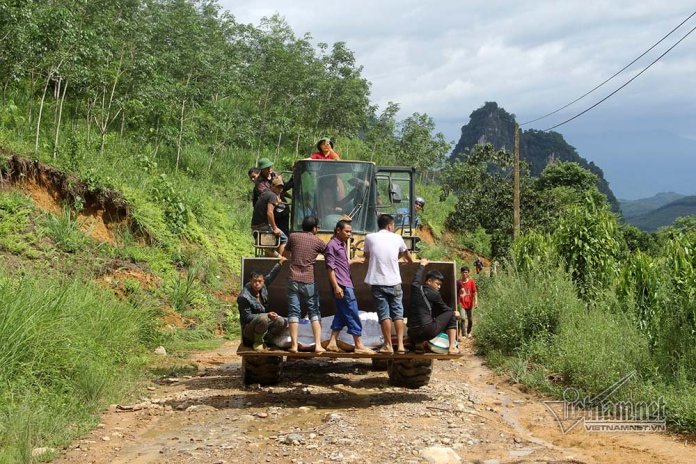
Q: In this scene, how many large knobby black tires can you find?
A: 2